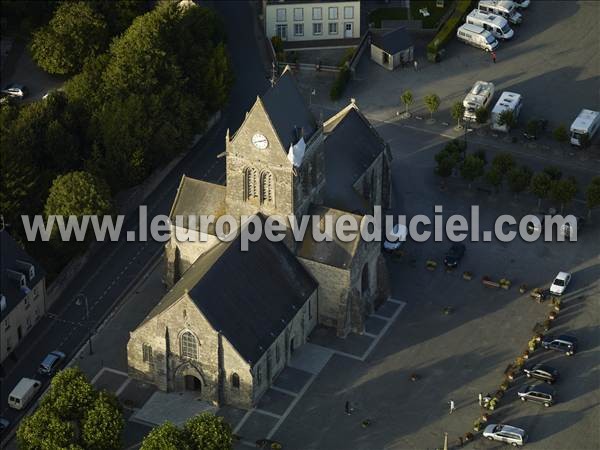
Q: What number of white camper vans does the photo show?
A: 7